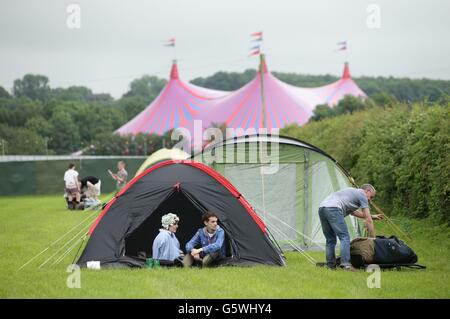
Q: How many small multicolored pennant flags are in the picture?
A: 4